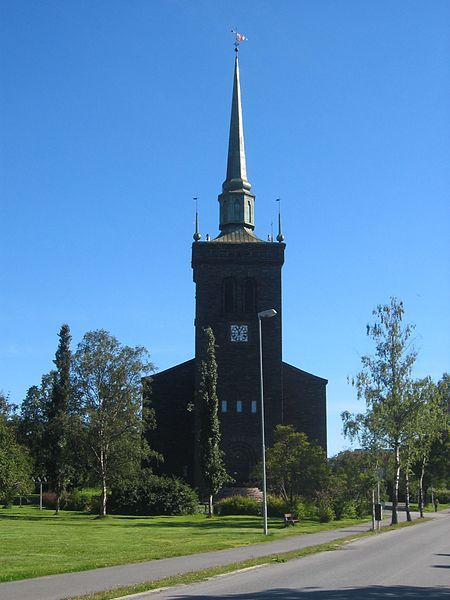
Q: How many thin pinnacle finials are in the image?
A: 2